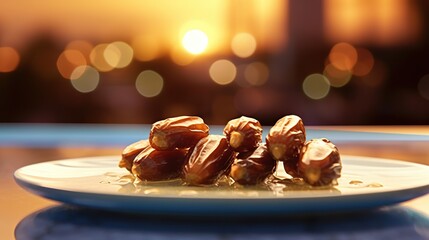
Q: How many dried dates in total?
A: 8